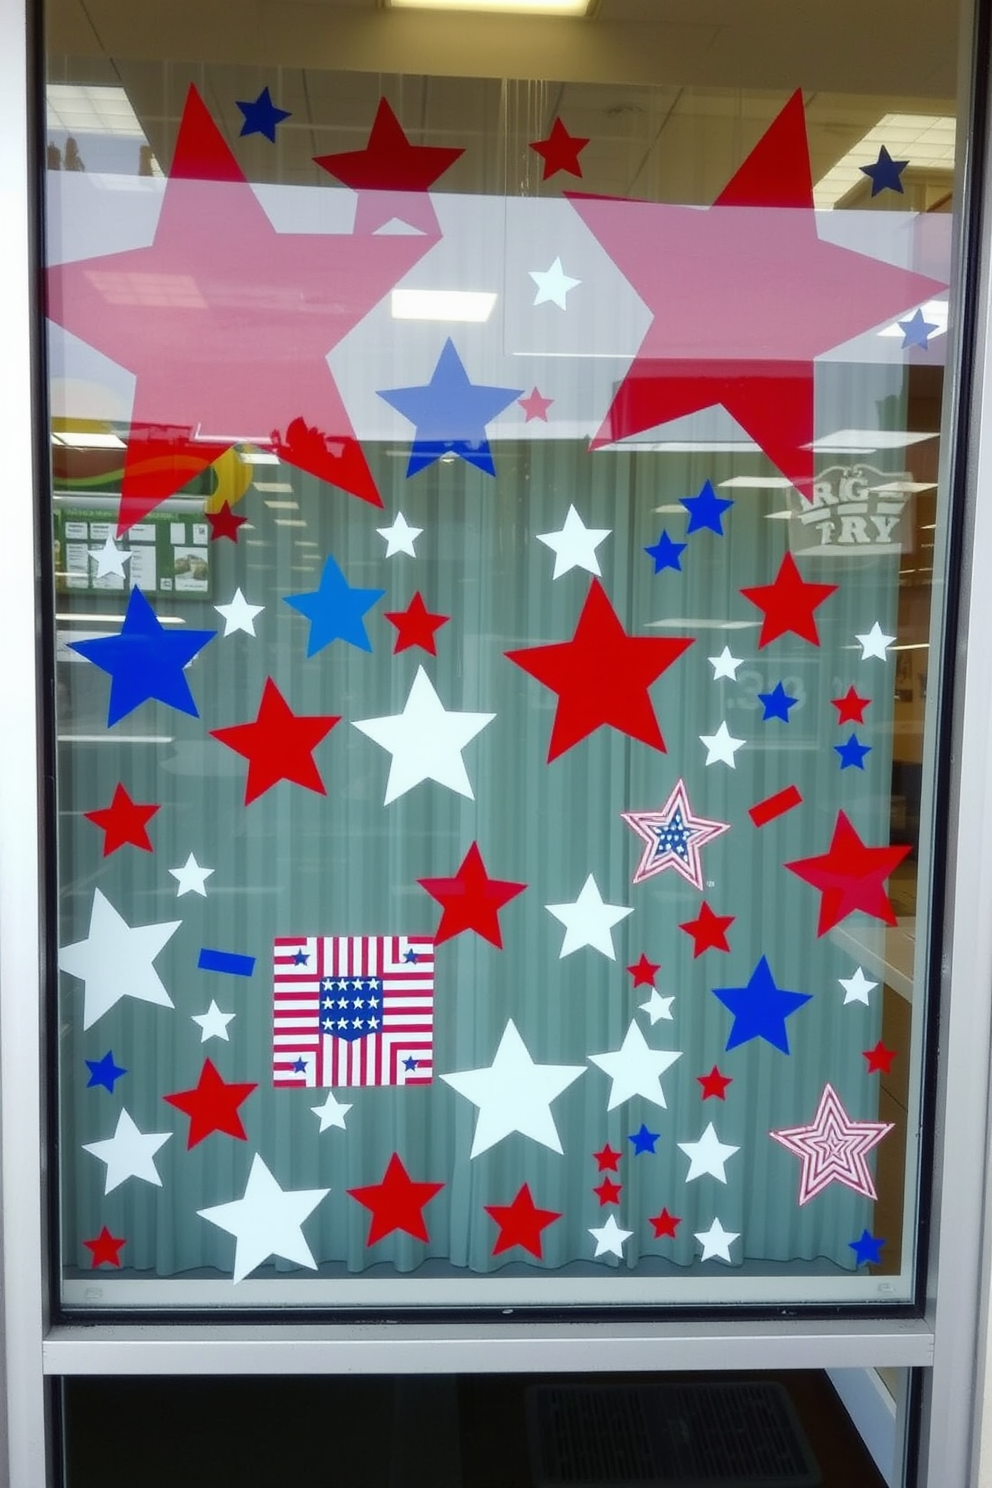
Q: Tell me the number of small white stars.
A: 14